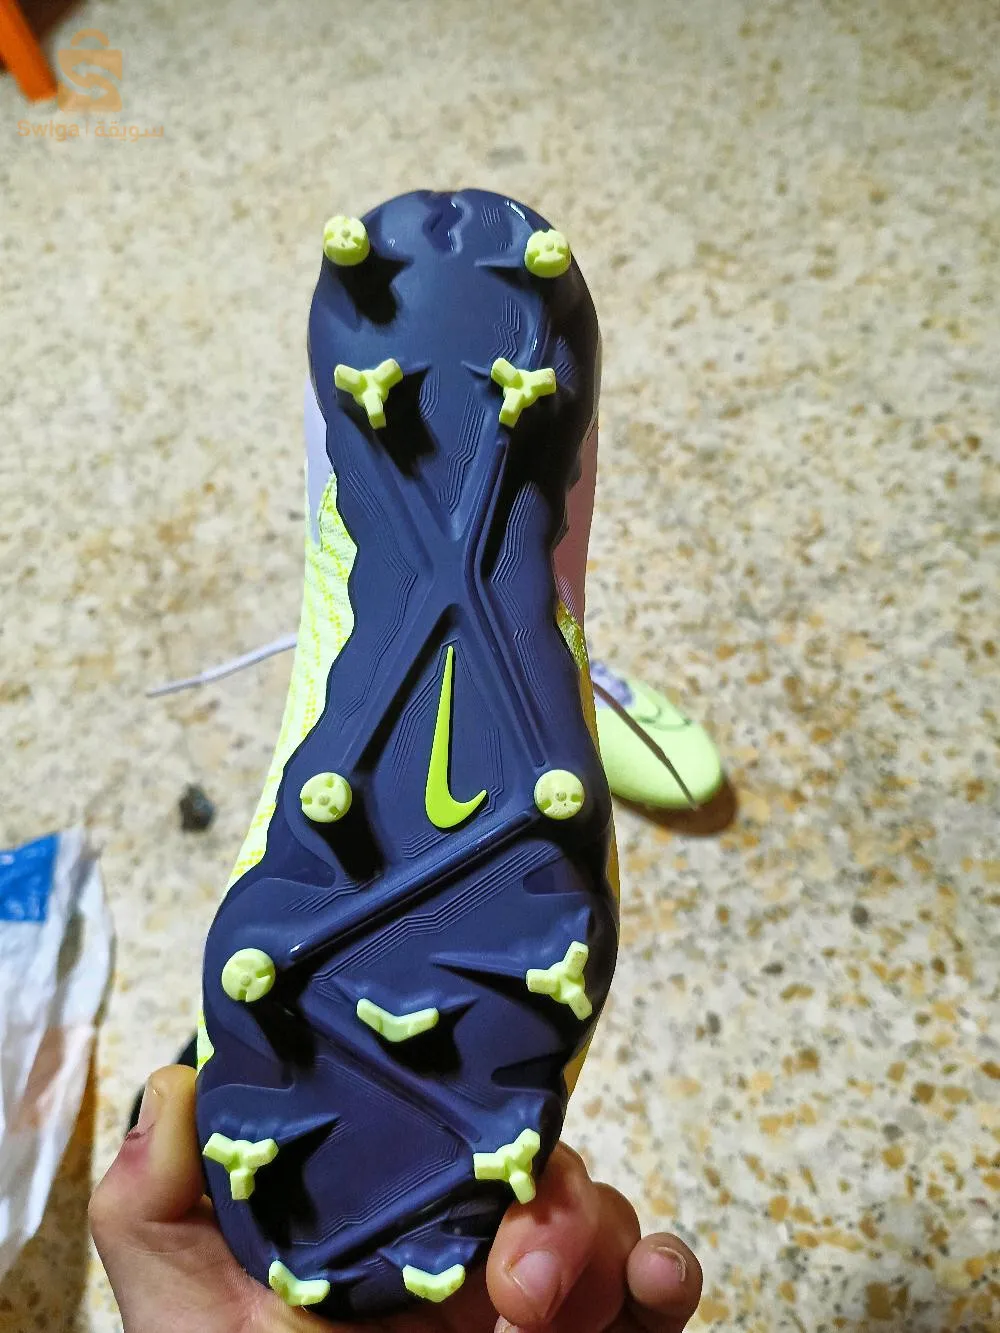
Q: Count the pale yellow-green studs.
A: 13